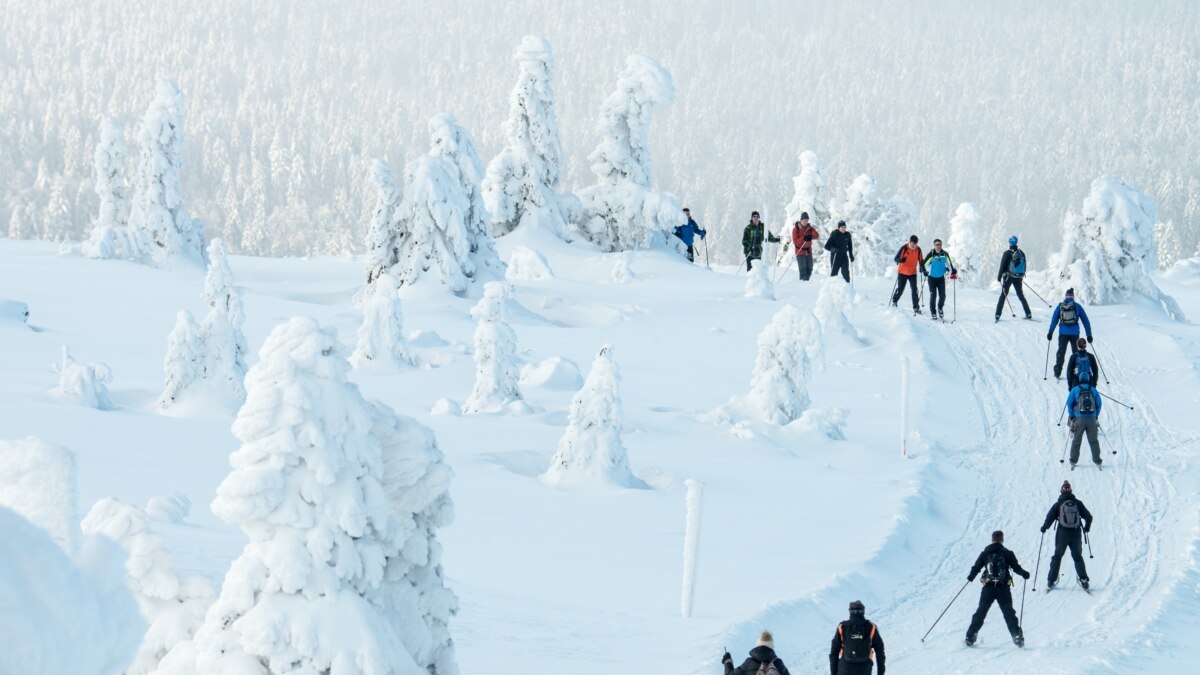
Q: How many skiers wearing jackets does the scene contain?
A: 14